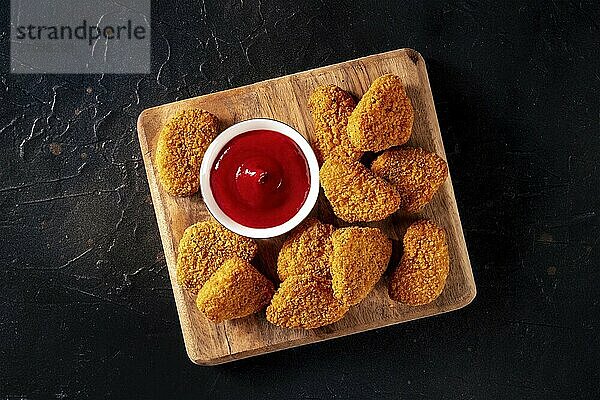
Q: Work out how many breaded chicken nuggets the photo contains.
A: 11